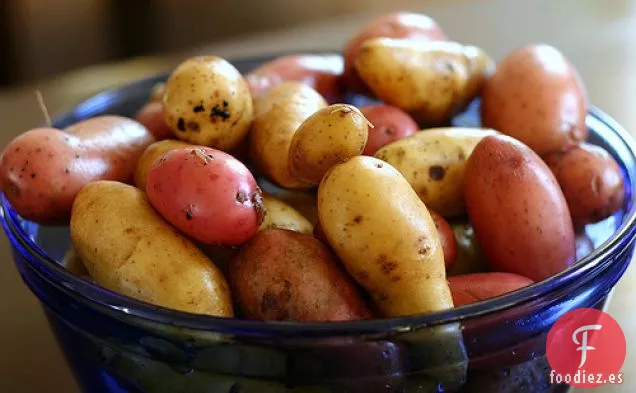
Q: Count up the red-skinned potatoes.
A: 12